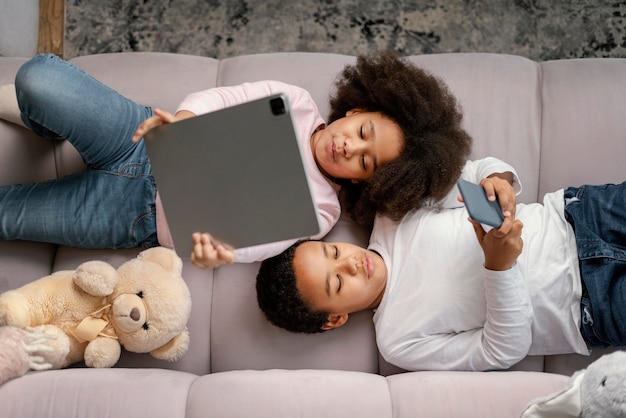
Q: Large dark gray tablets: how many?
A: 1